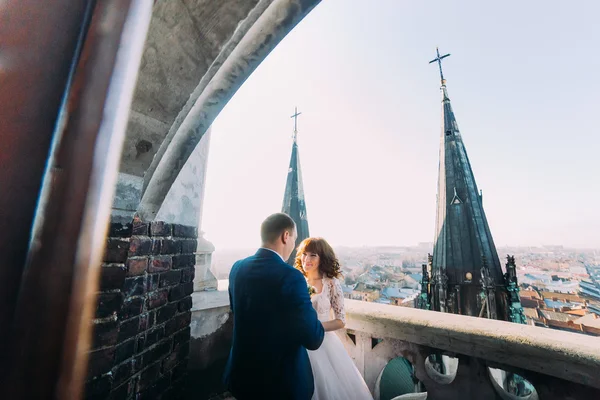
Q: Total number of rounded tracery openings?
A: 3